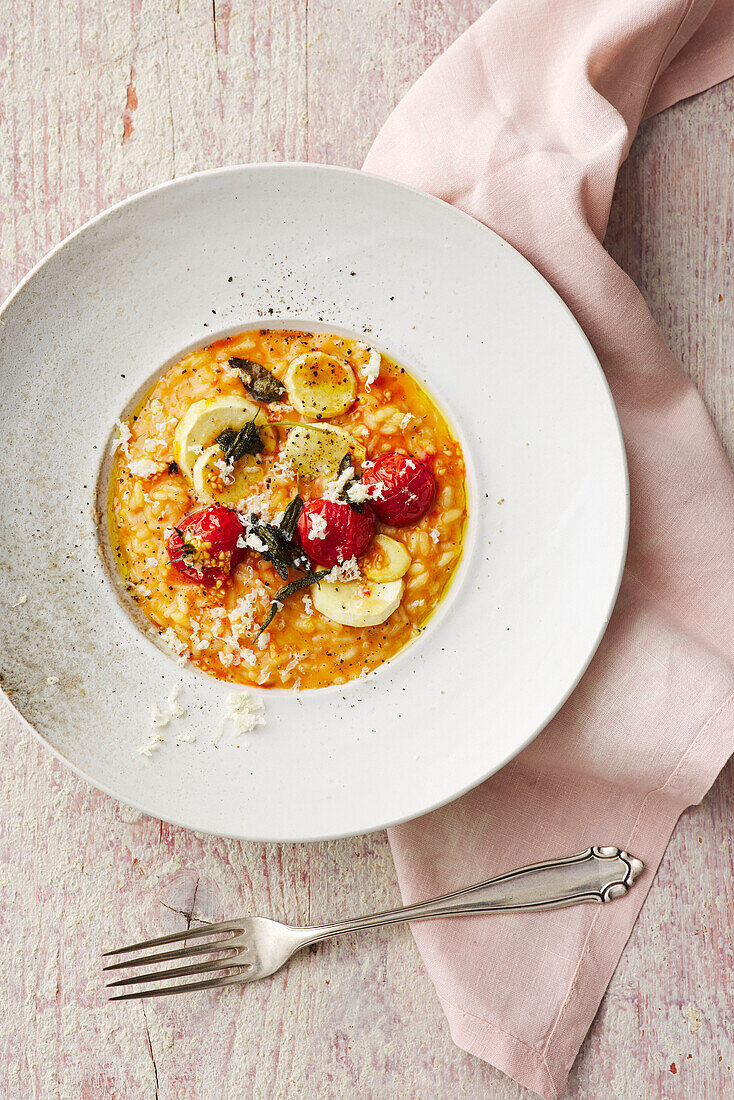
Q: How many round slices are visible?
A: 6